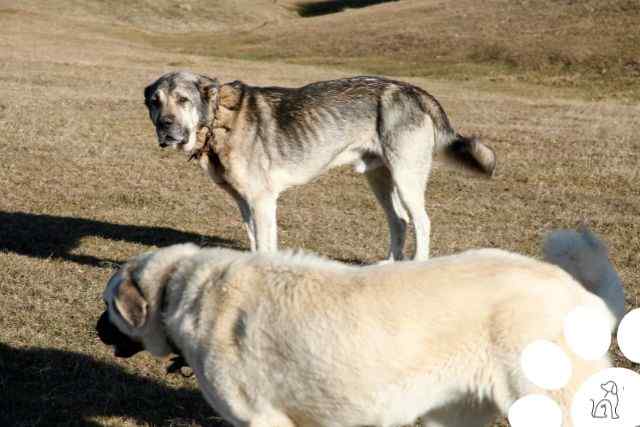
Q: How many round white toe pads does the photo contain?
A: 4